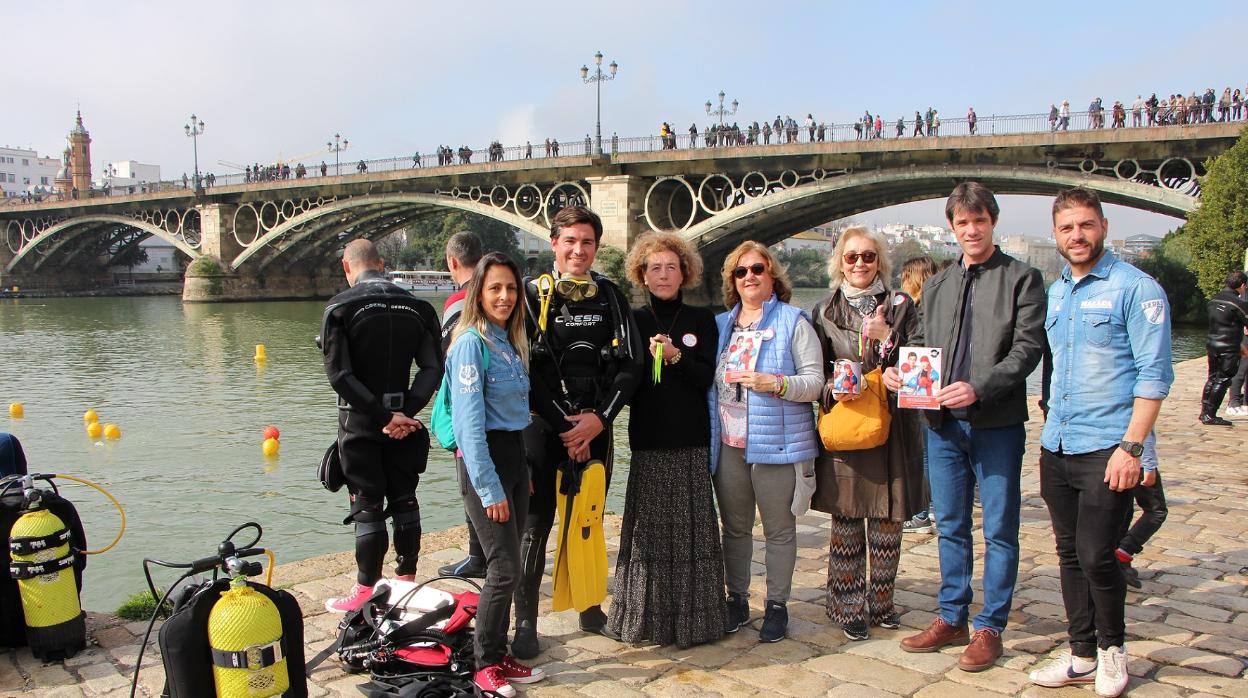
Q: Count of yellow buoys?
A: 6